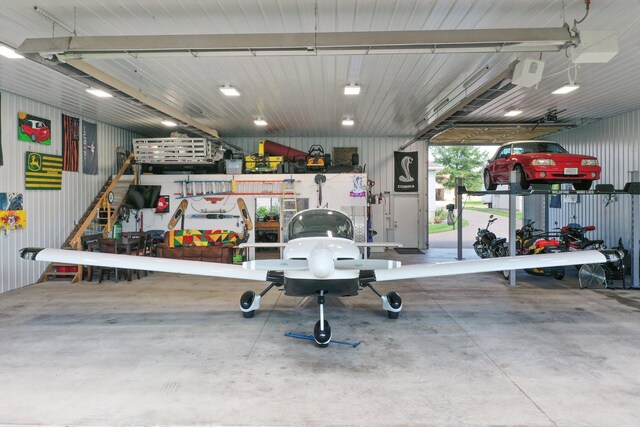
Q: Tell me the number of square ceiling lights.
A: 9